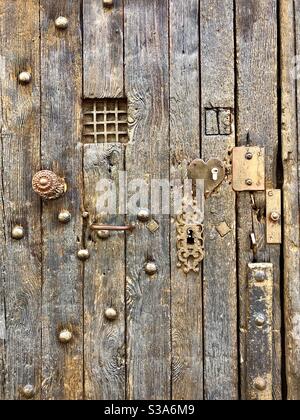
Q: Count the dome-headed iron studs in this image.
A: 15